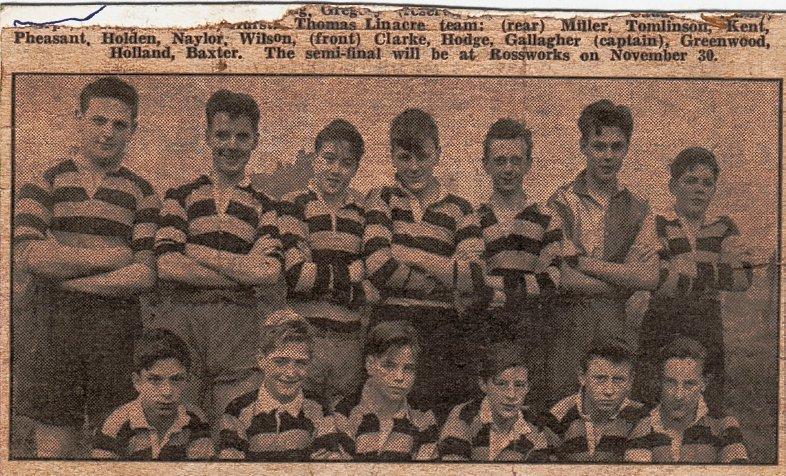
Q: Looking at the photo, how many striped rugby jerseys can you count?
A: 12